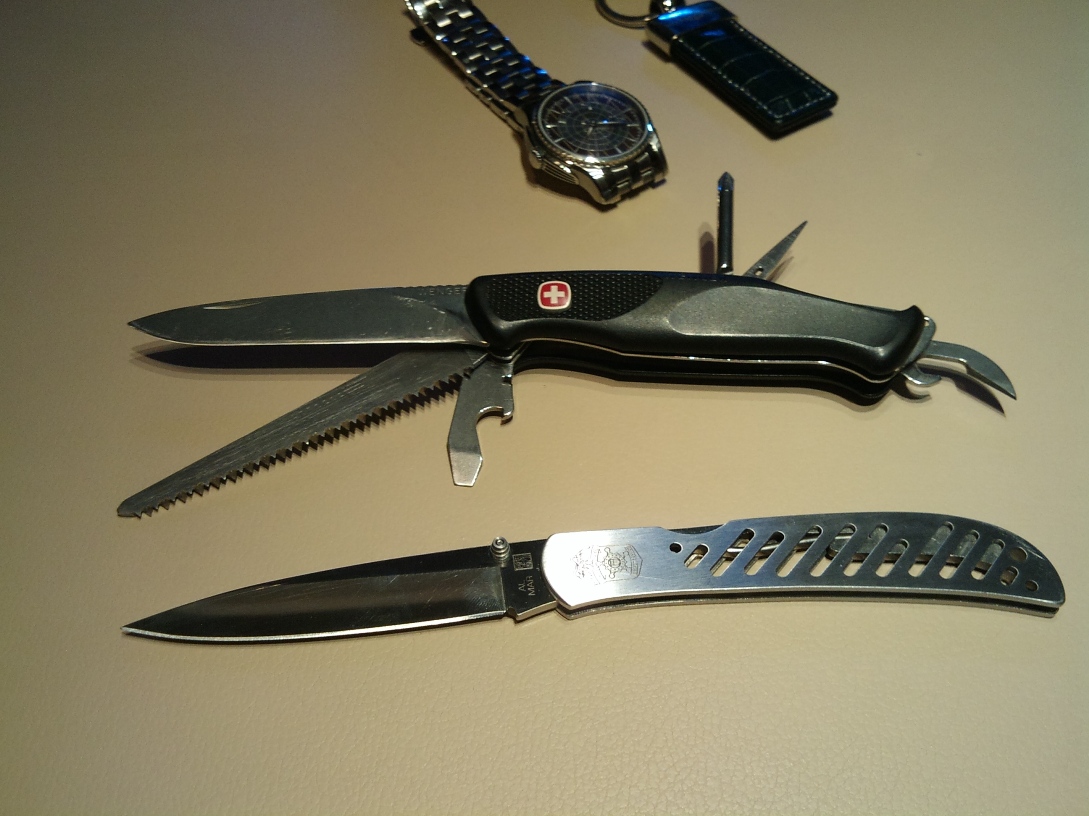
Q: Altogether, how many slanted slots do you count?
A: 11